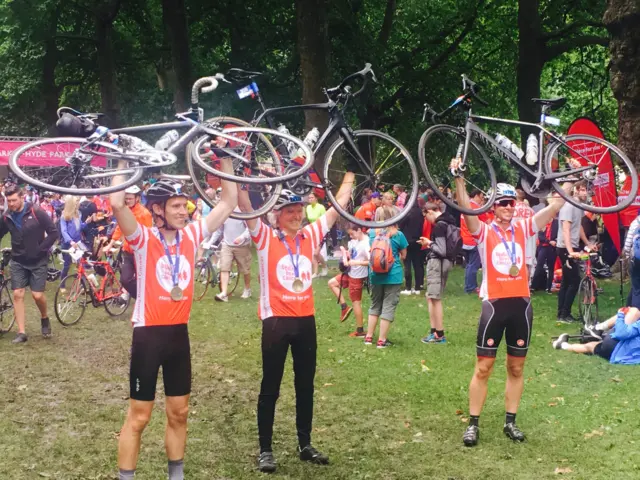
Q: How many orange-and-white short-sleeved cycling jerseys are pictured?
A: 3